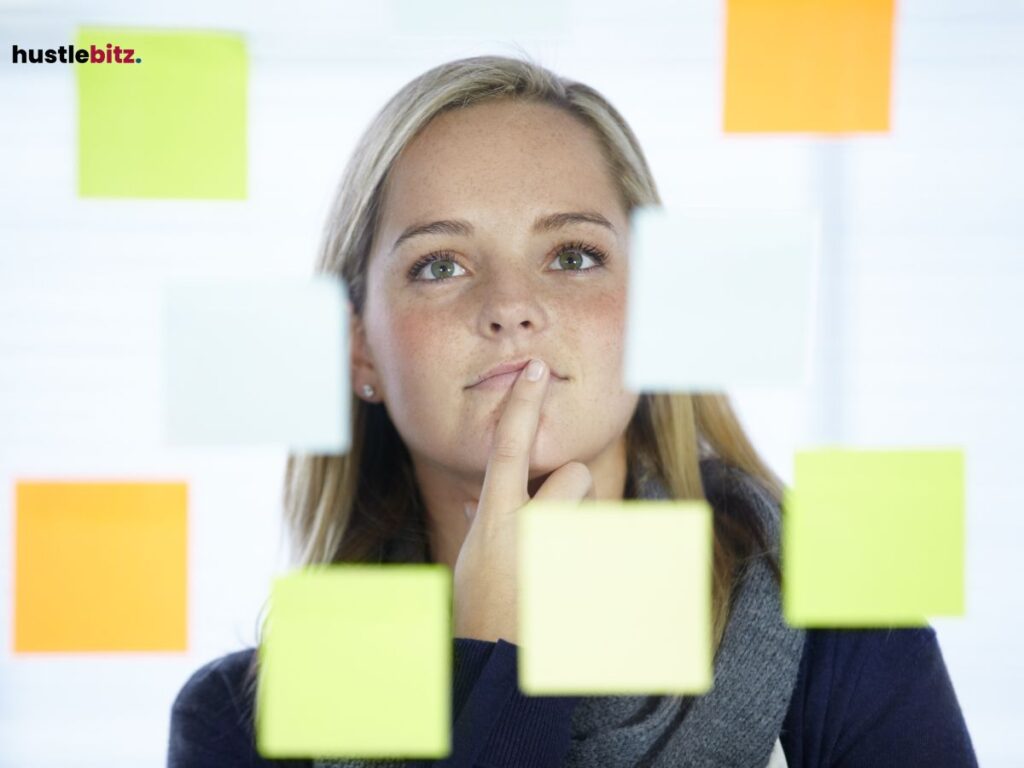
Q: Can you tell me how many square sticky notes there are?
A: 8